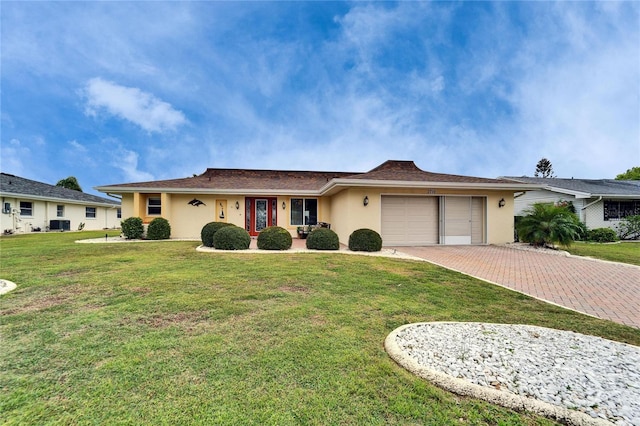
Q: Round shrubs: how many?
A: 7